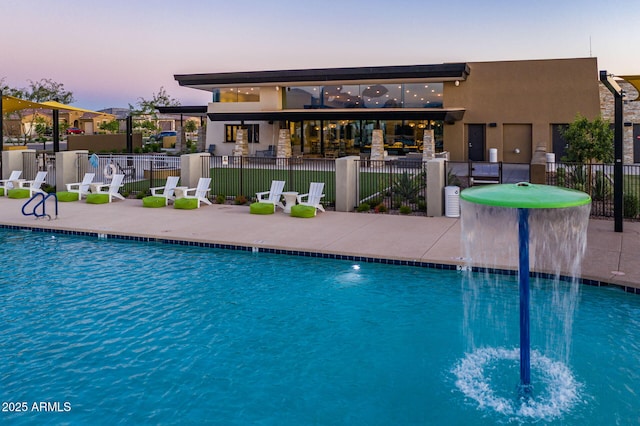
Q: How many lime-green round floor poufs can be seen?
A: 8